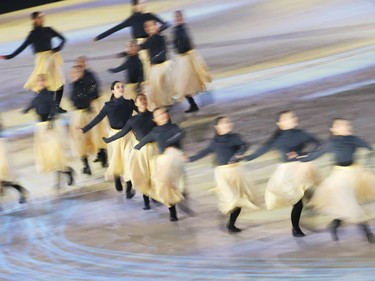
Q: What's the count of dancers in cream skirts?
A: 15